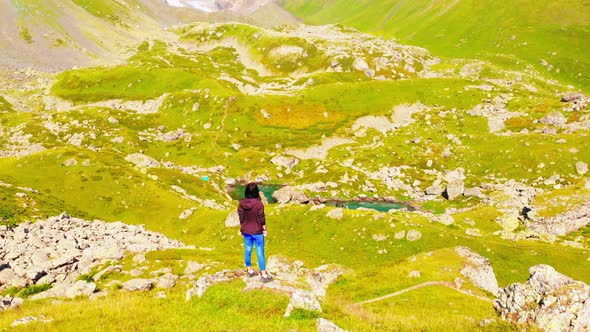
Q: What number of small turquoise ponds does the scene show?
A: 2